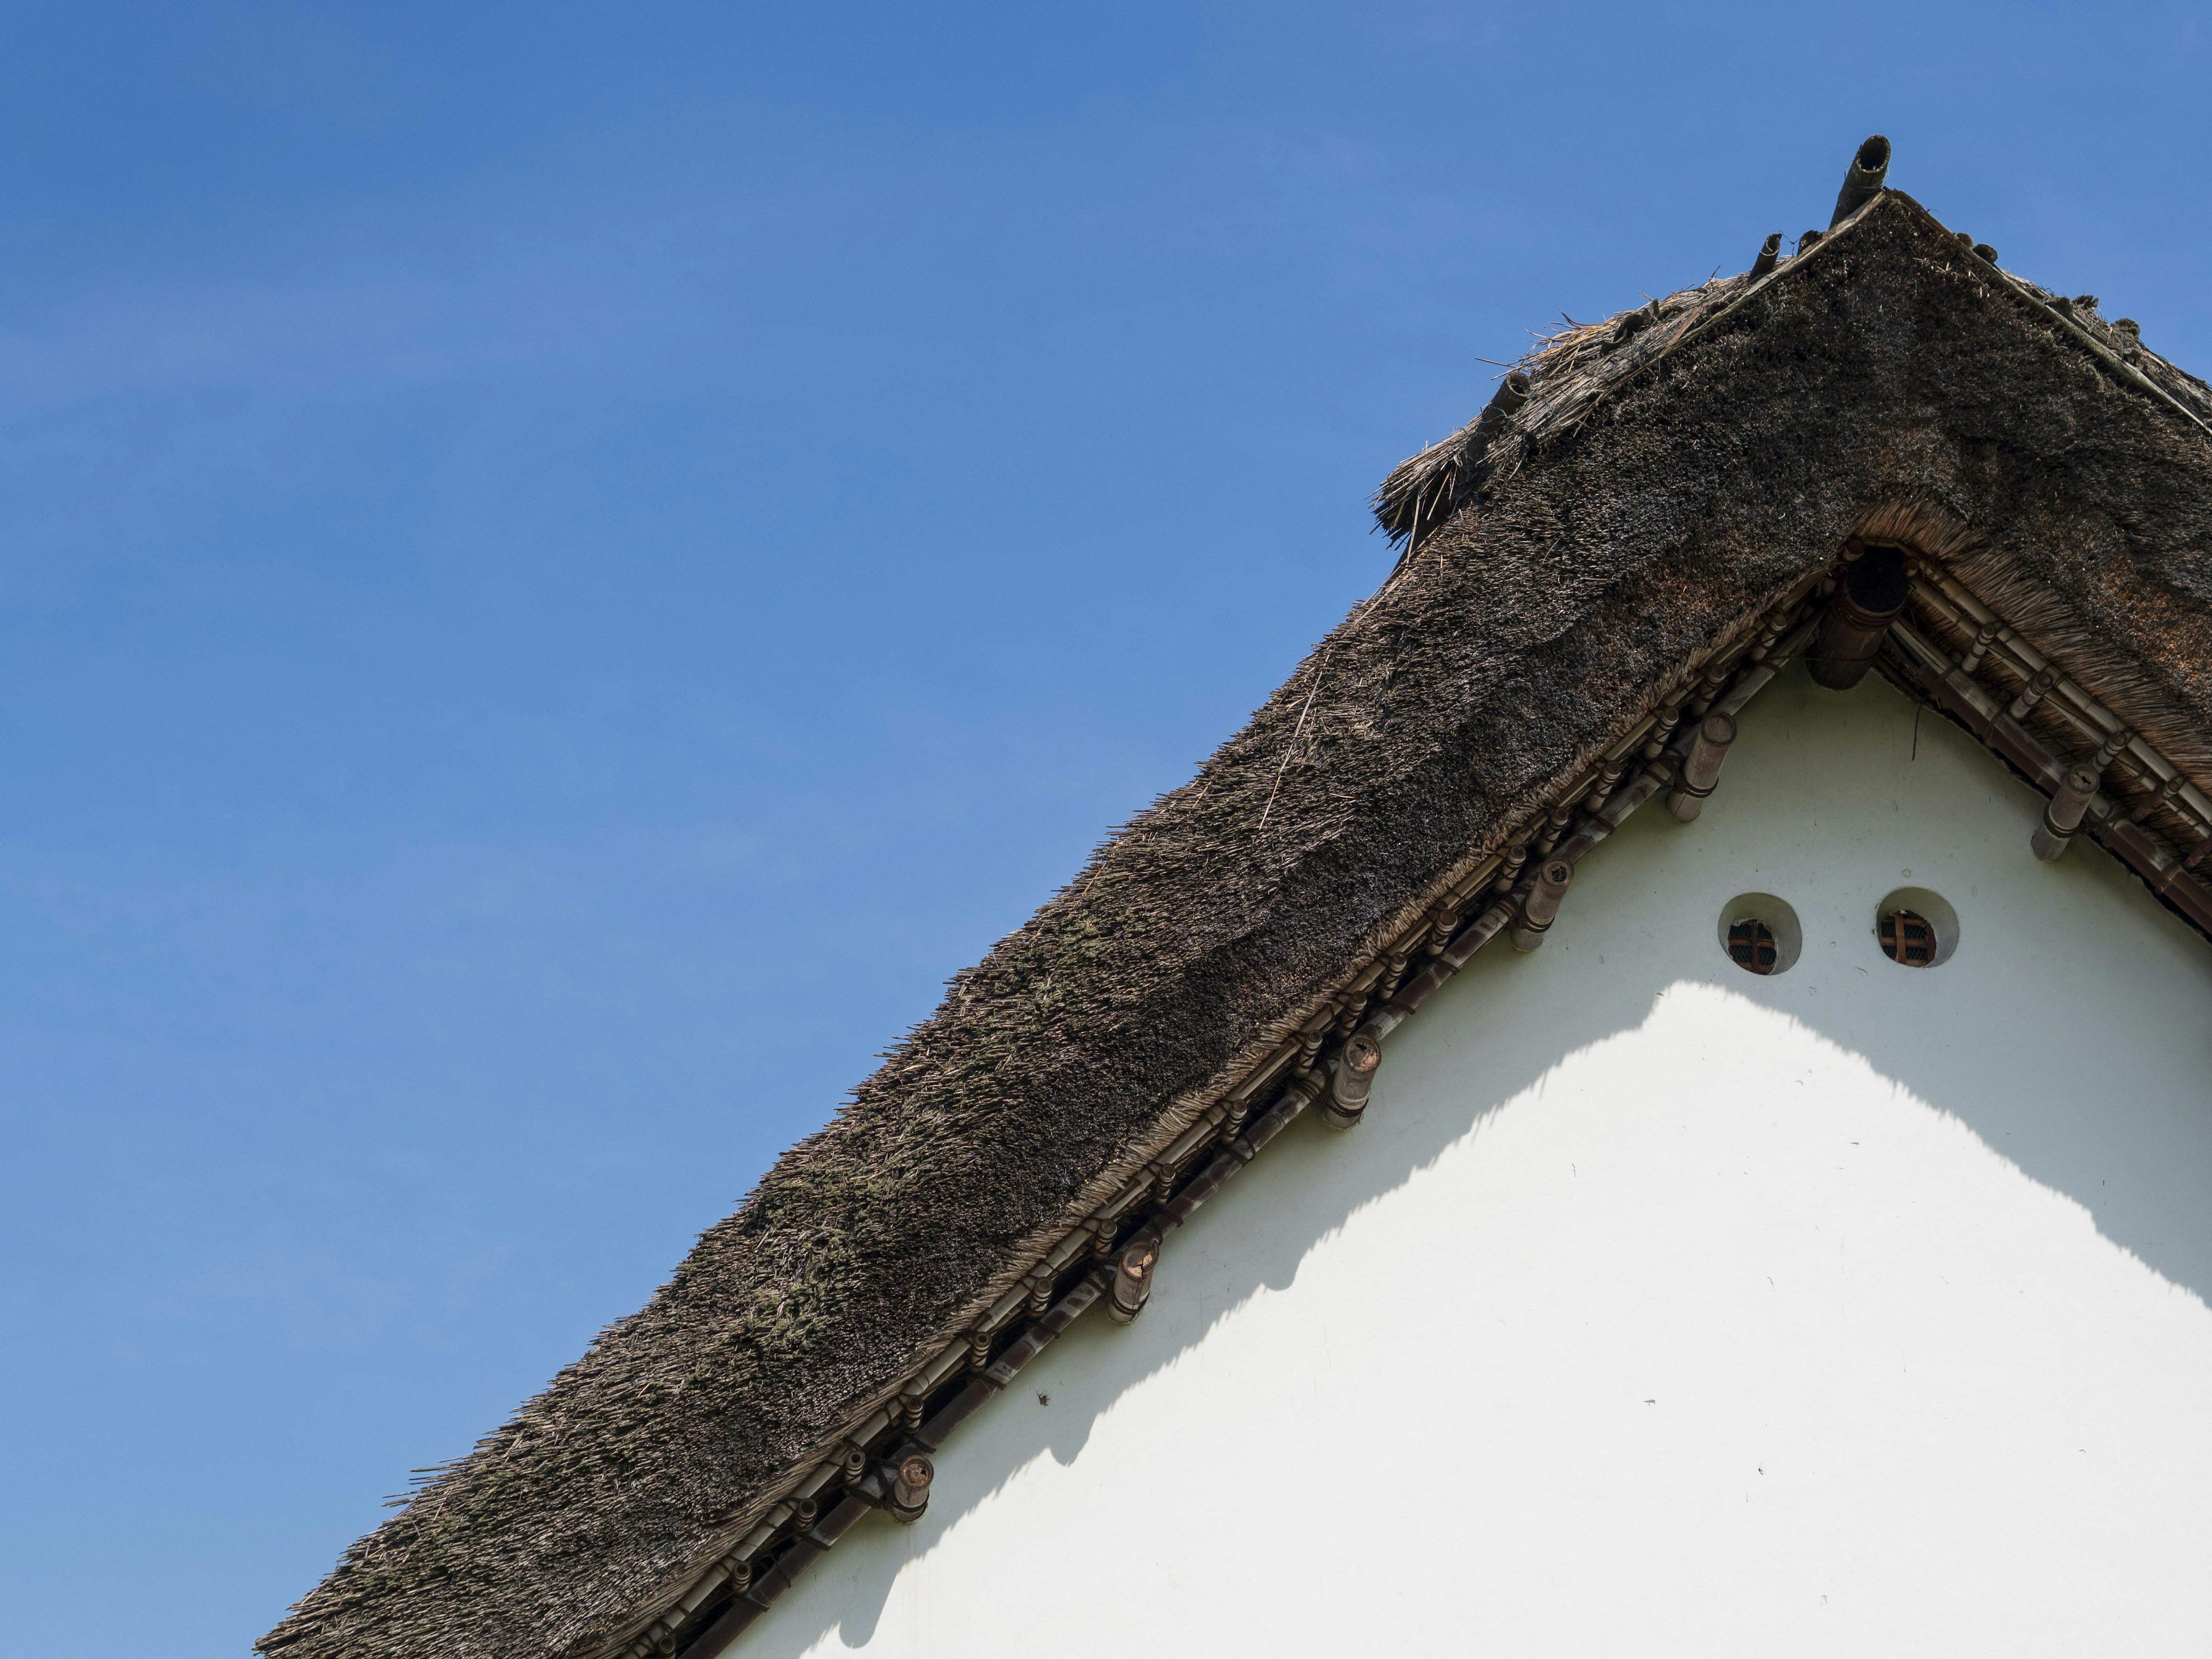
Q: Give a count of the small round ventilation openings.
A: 2